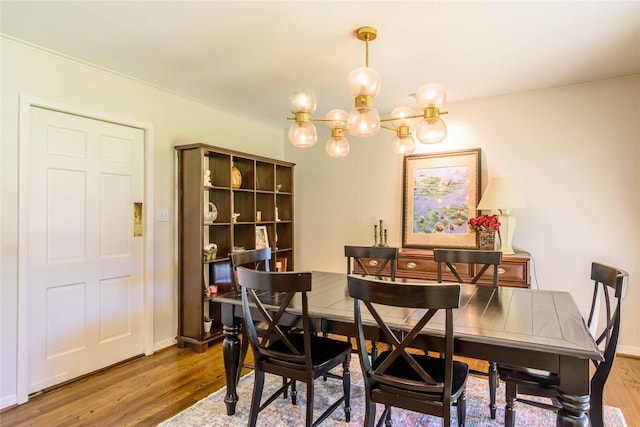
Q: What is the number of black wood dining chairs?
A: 6